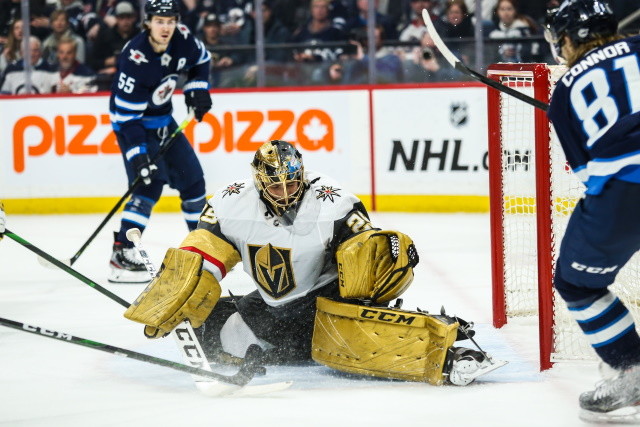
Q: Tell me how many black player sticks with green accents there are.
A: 3